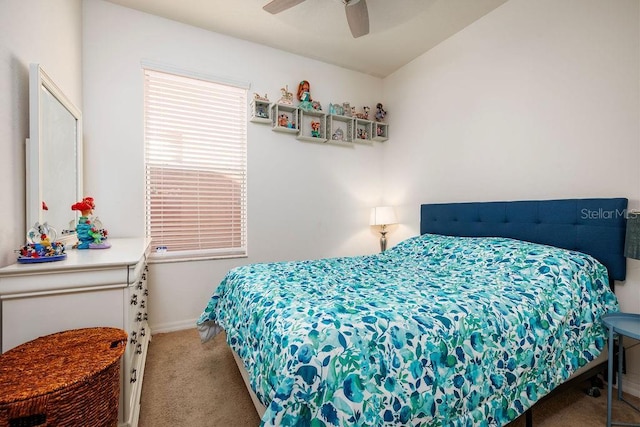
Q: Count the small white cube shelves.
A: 6